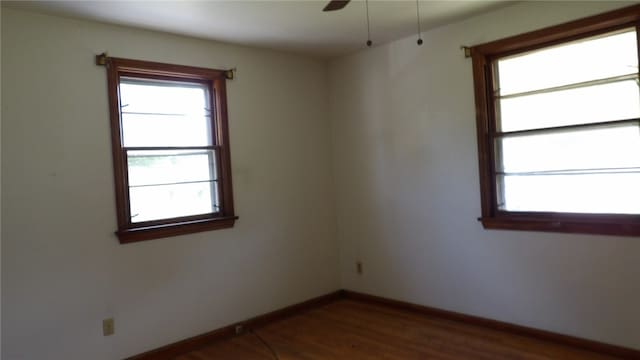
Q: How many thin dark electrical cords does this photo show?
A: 1